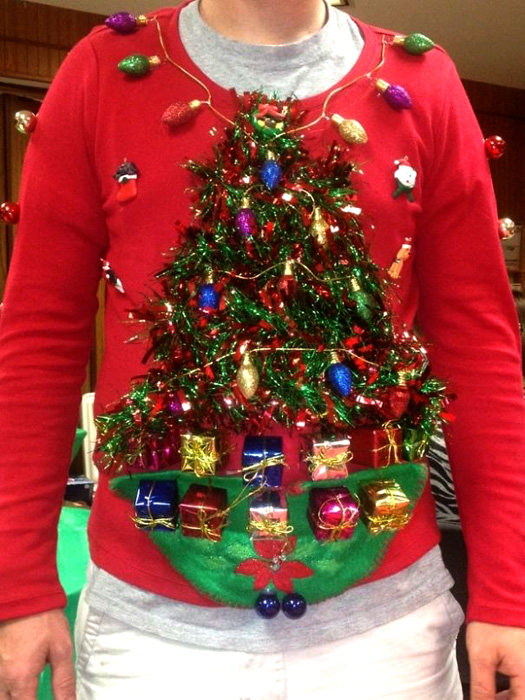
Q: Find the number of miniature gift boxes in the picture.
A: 11